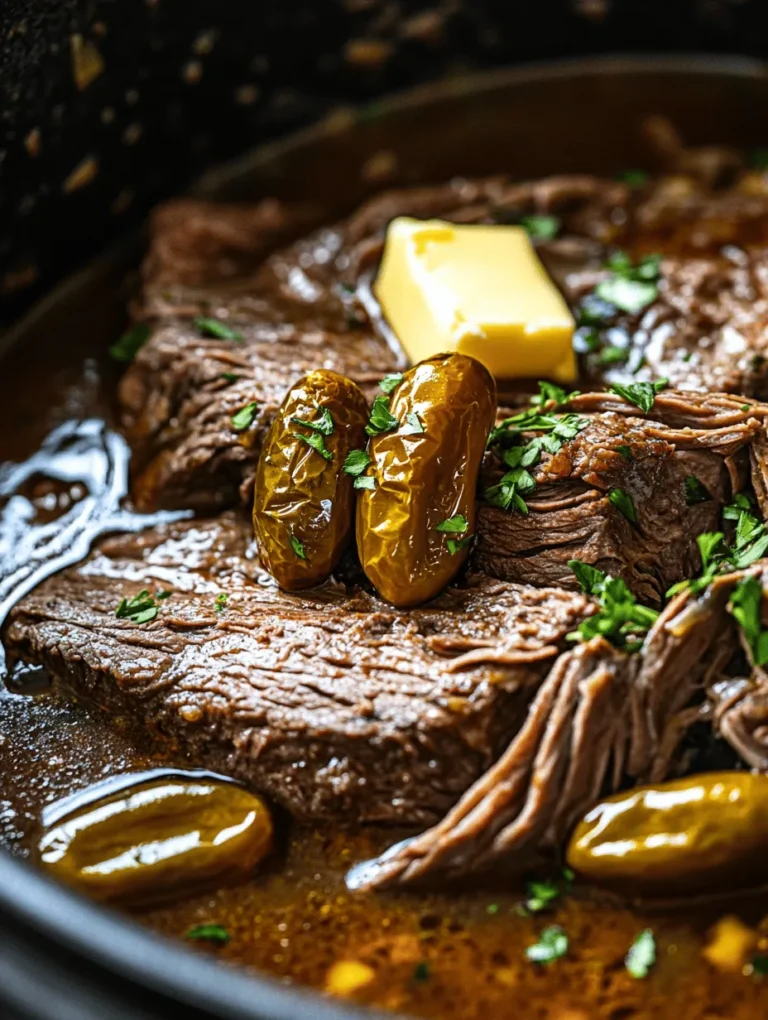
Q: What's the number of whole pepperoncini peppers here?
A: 4